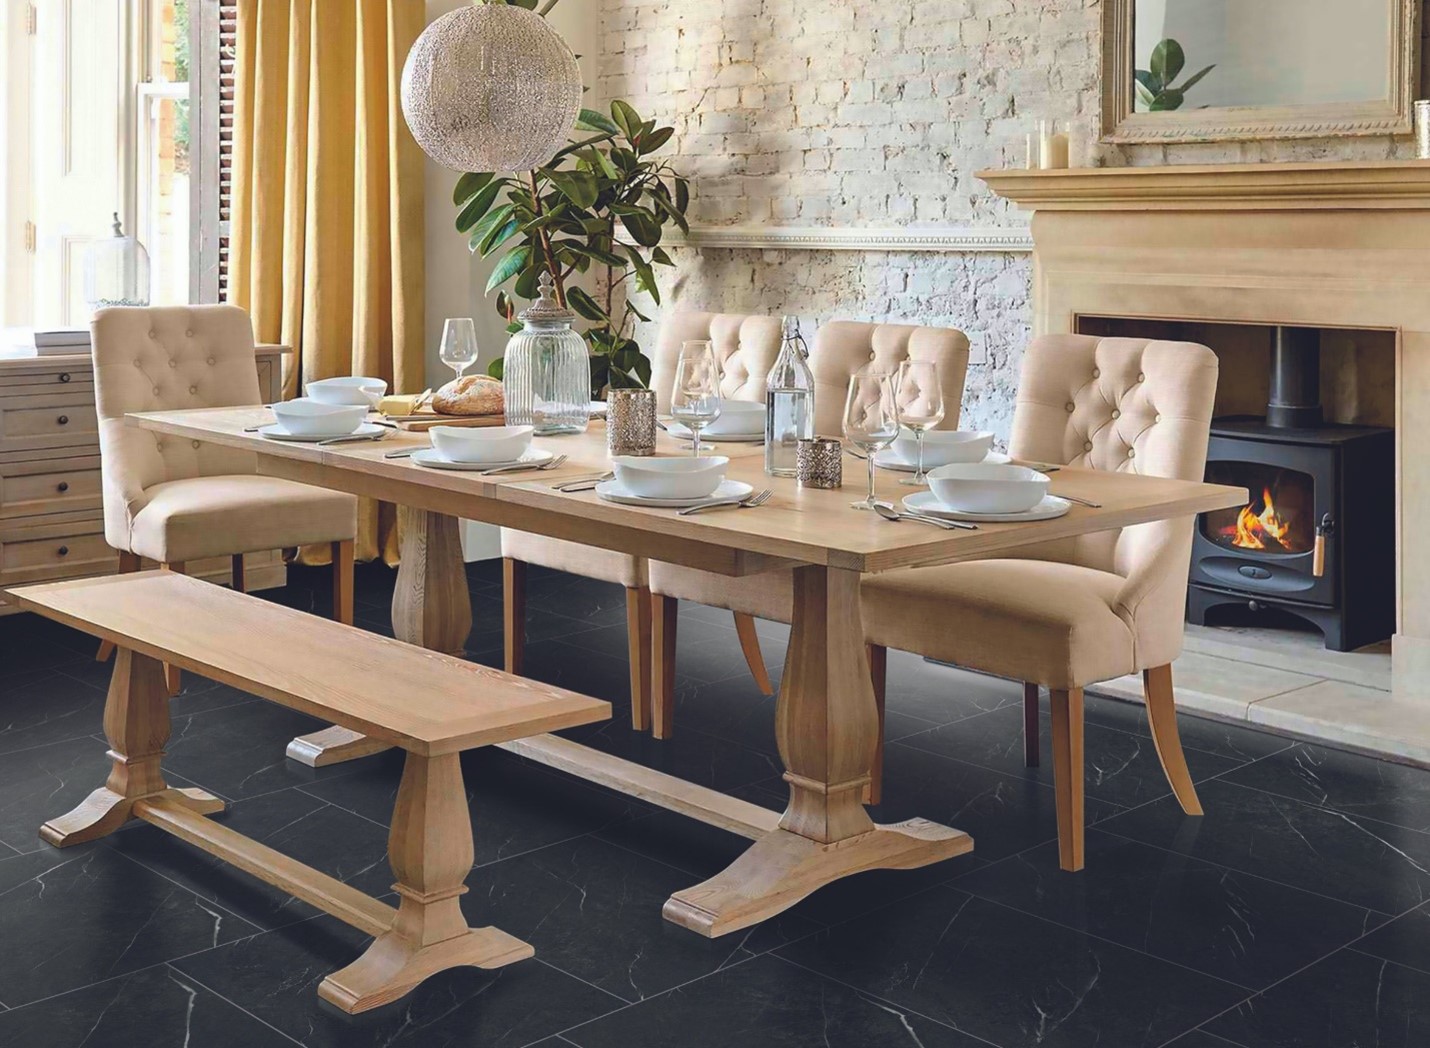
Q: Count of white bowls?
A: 7